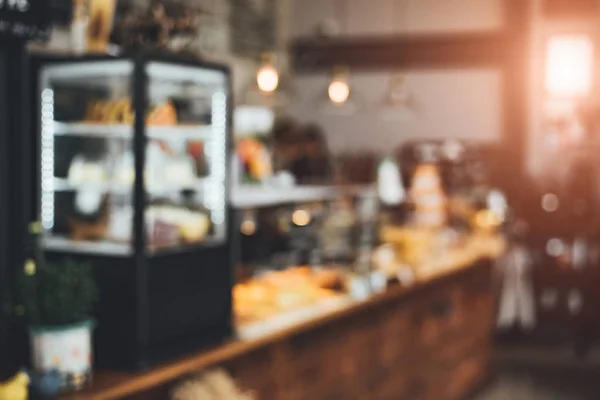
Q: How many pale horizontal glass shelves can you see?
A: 2